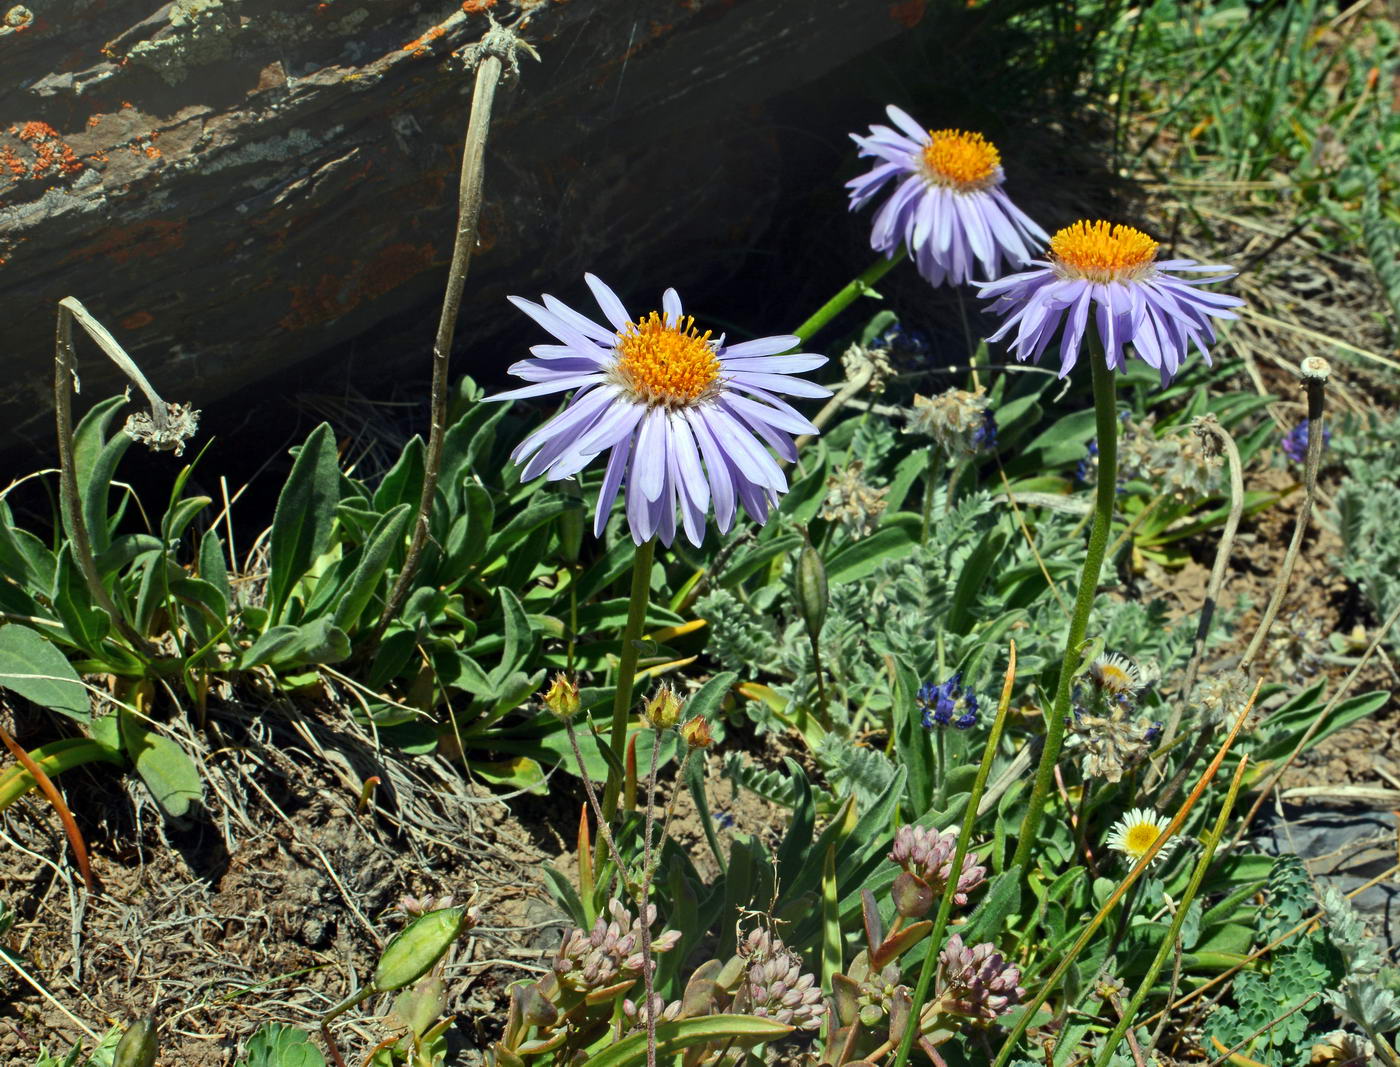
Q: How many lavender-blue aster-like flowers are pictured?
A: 3